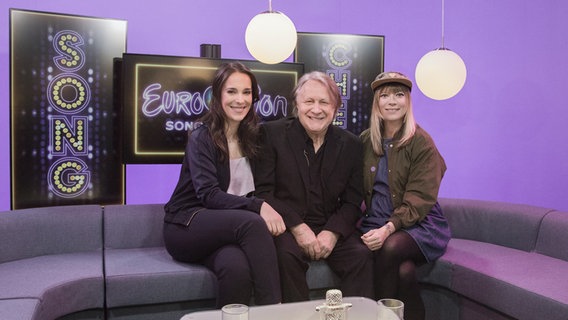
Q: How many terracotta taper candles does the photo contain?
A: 0